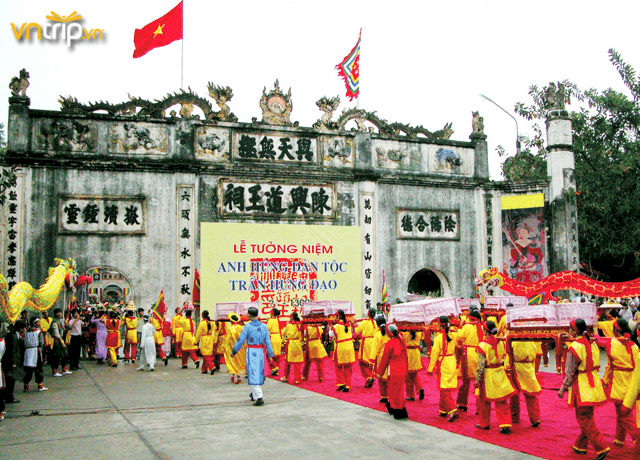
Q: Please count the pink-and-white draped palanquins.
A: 6